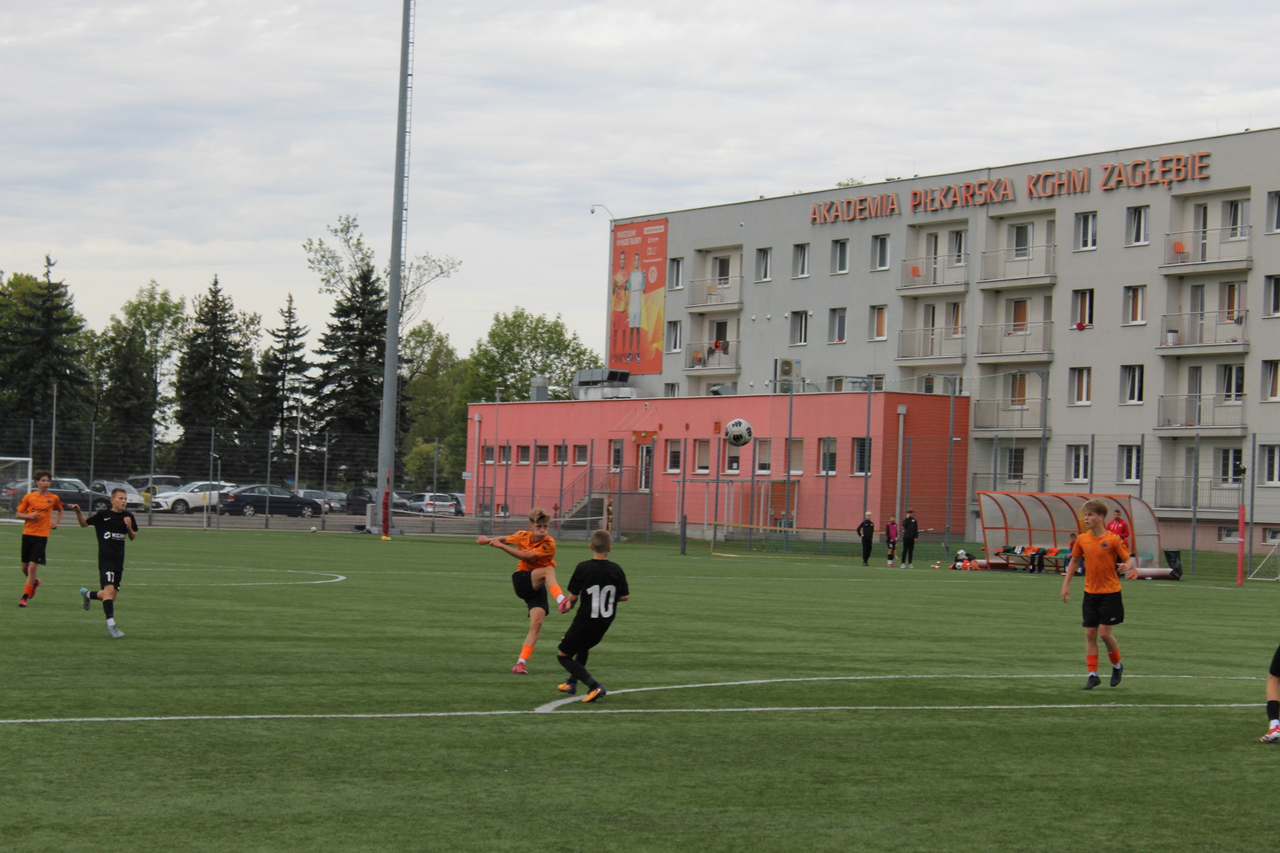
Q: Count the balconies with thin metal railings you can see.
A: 12